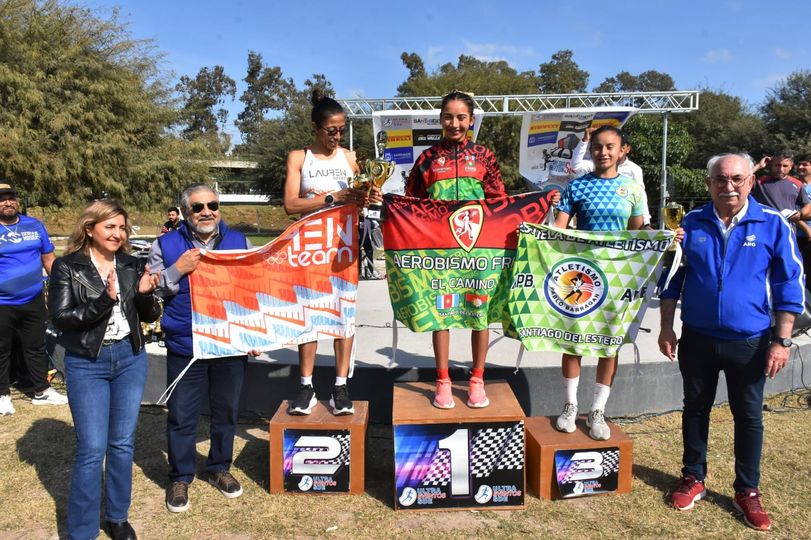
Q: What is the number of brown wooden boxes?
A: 3